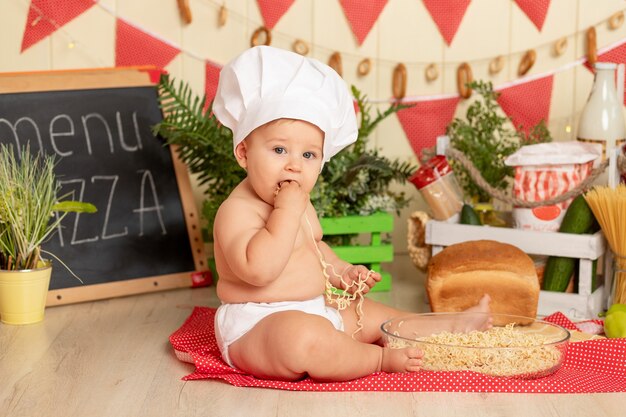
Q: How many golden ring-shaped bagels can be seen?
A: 14